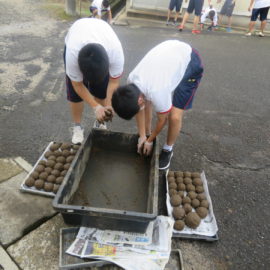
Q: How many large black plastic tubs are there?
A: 1